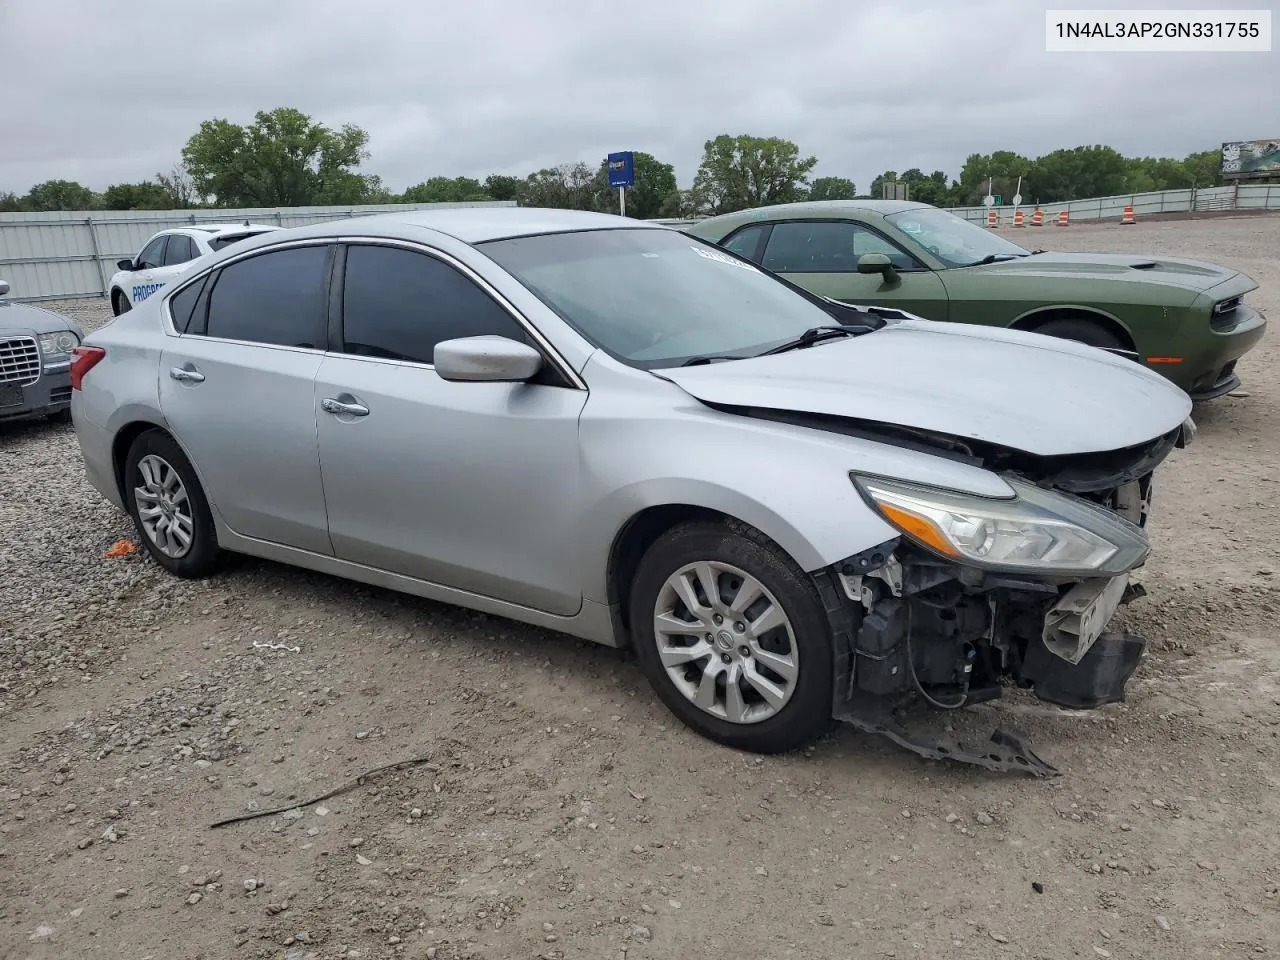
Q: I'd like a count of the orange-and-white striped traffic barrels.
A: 5